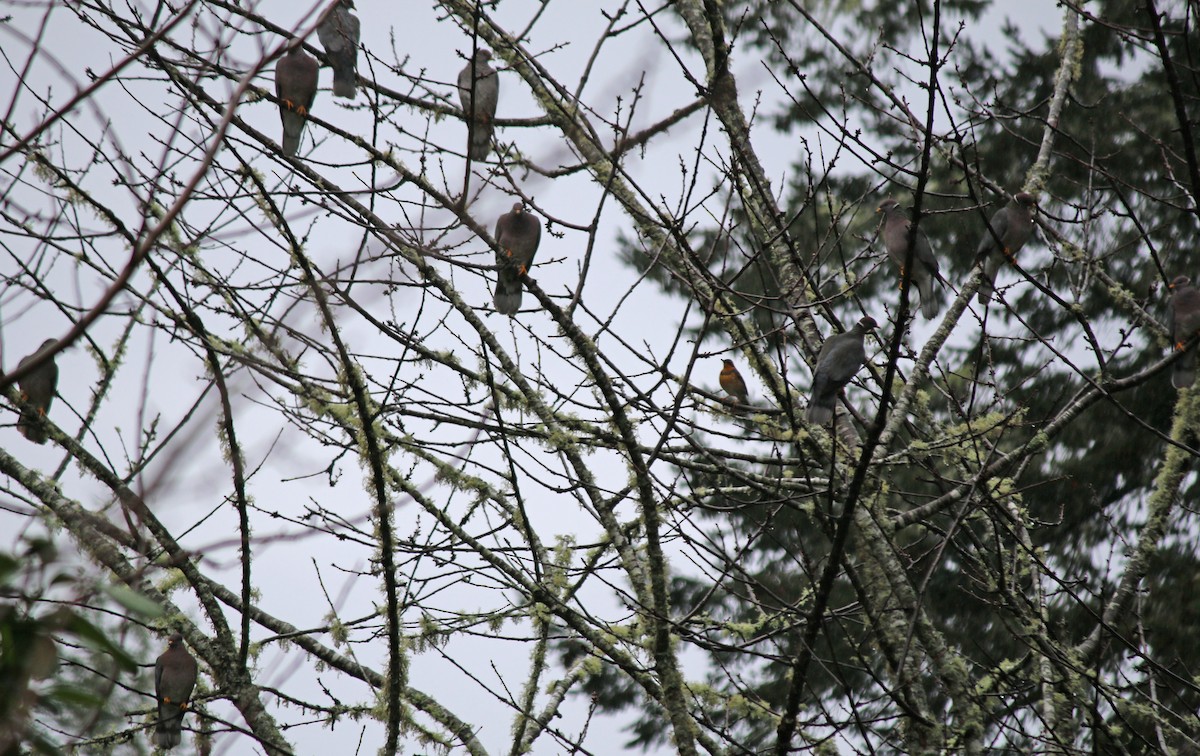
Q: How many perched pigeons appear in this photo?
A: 10